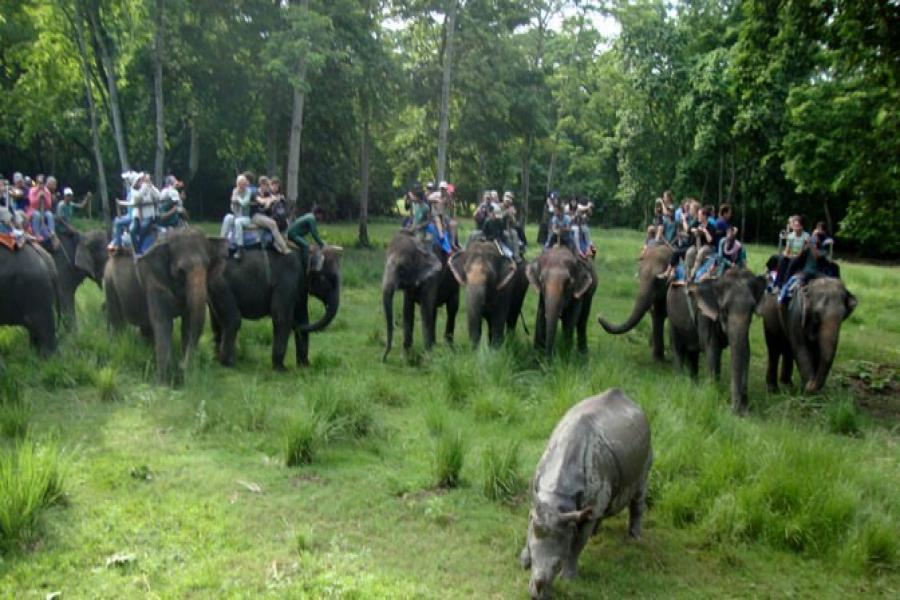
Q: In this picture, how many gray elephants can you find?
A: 10